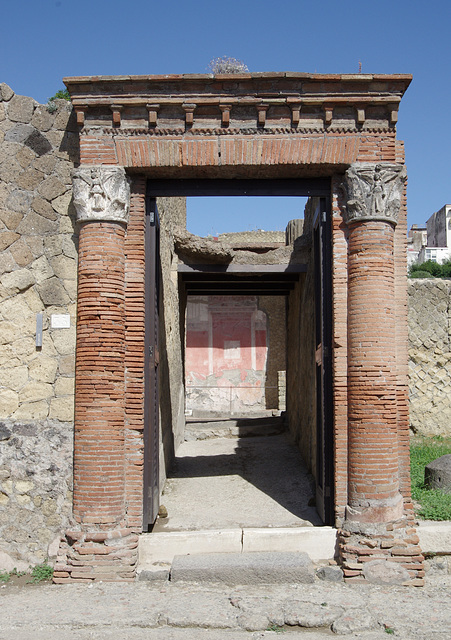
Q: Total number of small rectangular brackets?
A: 10